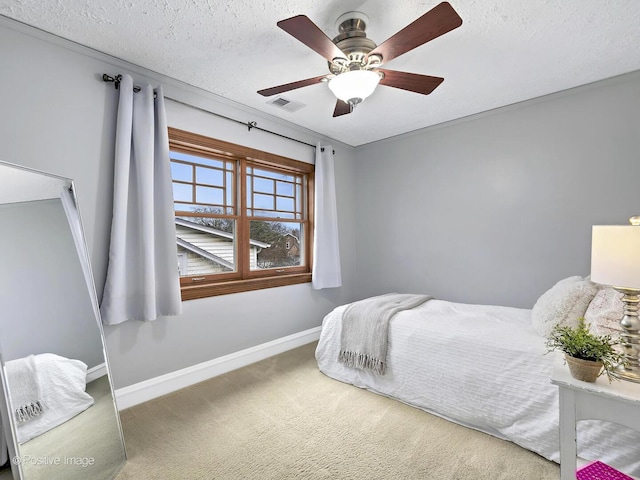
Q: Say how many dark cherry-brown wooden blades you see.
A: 5